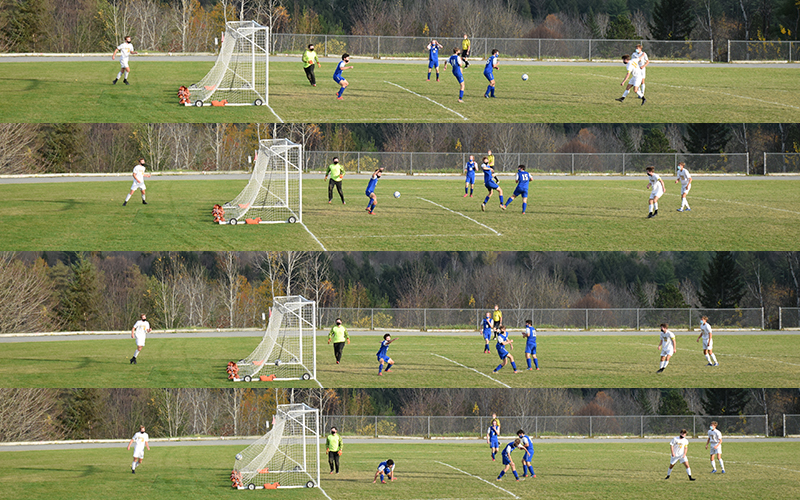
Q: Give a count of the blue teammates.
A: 4